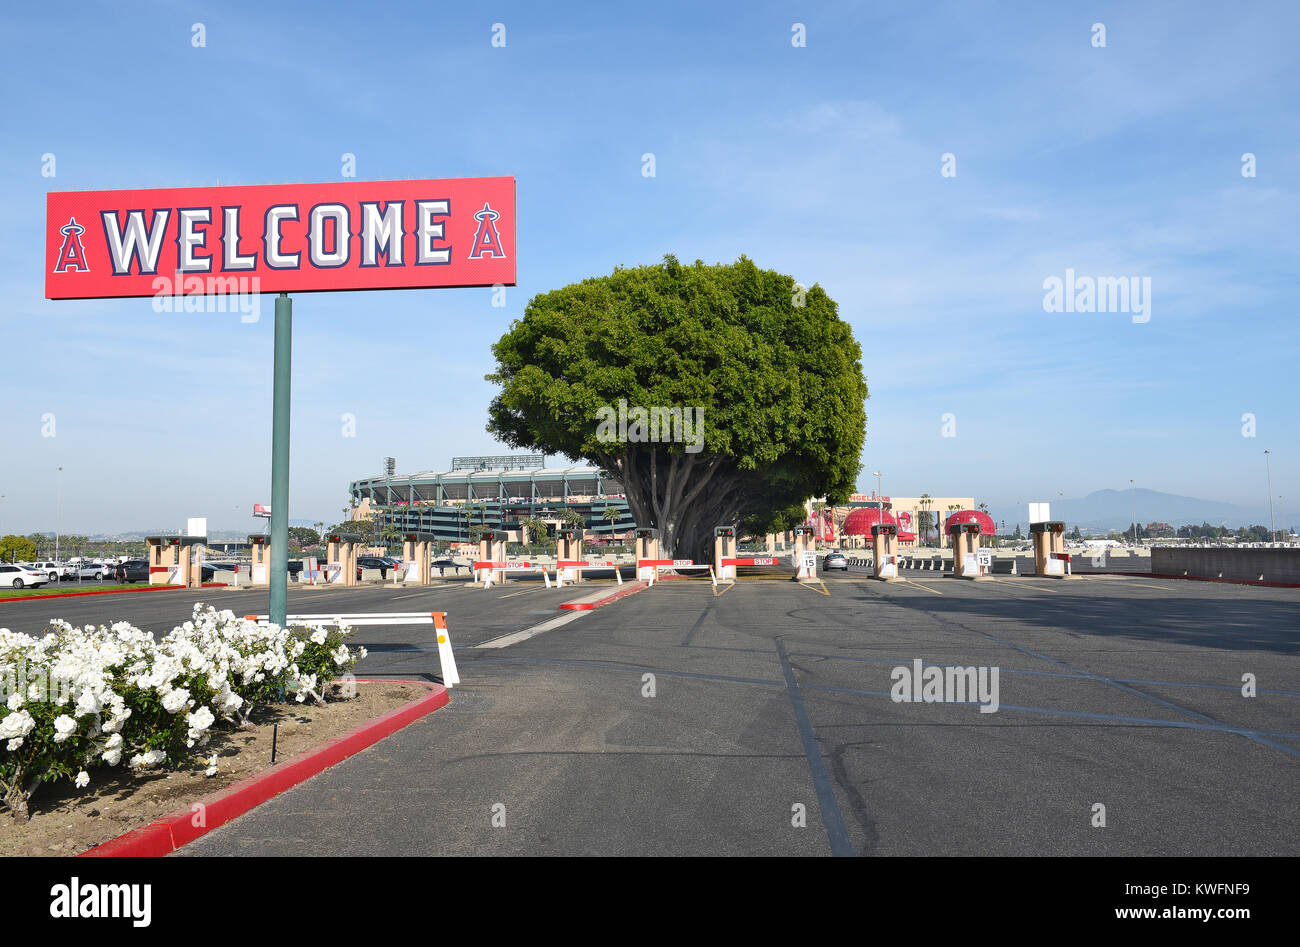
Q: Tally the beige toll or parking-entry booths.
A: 12